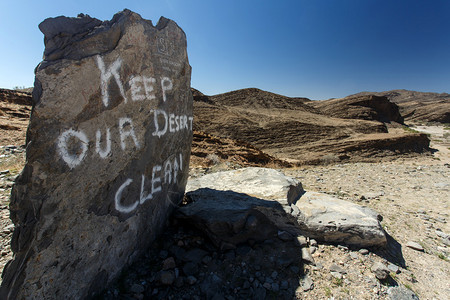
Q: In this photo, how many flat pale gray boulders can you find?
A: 2